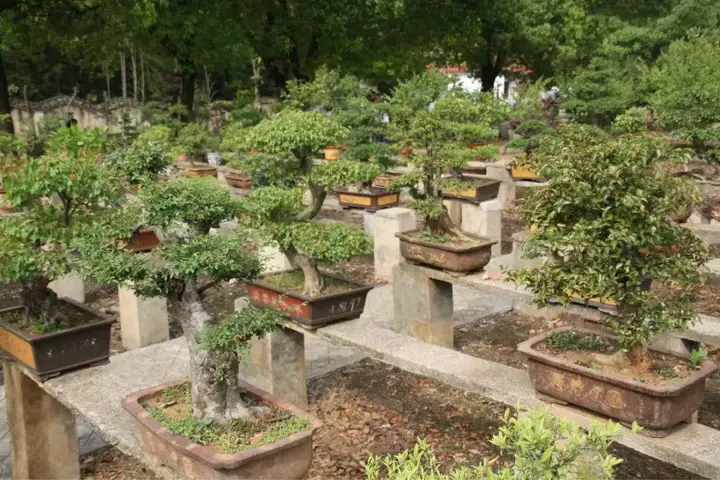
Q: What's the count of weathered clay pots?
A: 3